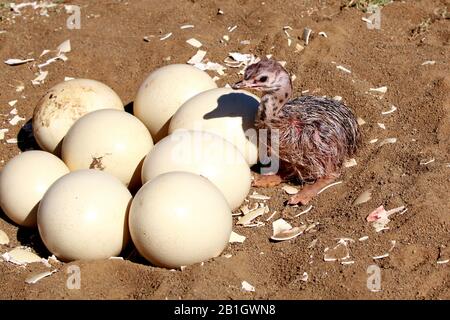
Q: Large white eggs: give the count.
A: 8